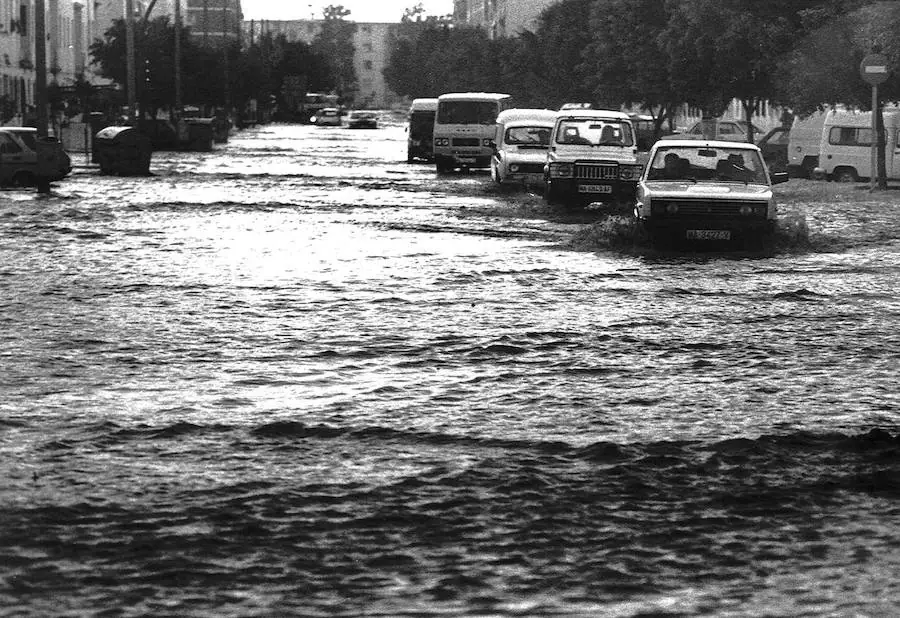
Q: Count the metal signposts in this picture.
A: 1